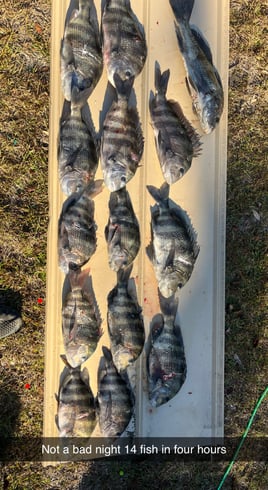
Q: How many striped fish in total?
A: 13